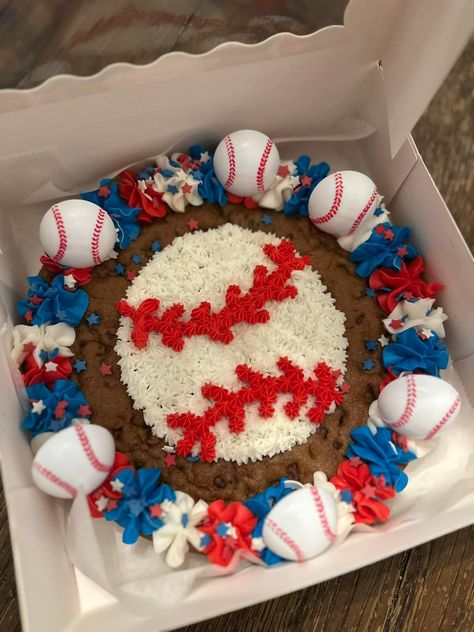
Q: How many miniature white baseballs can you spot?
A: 6